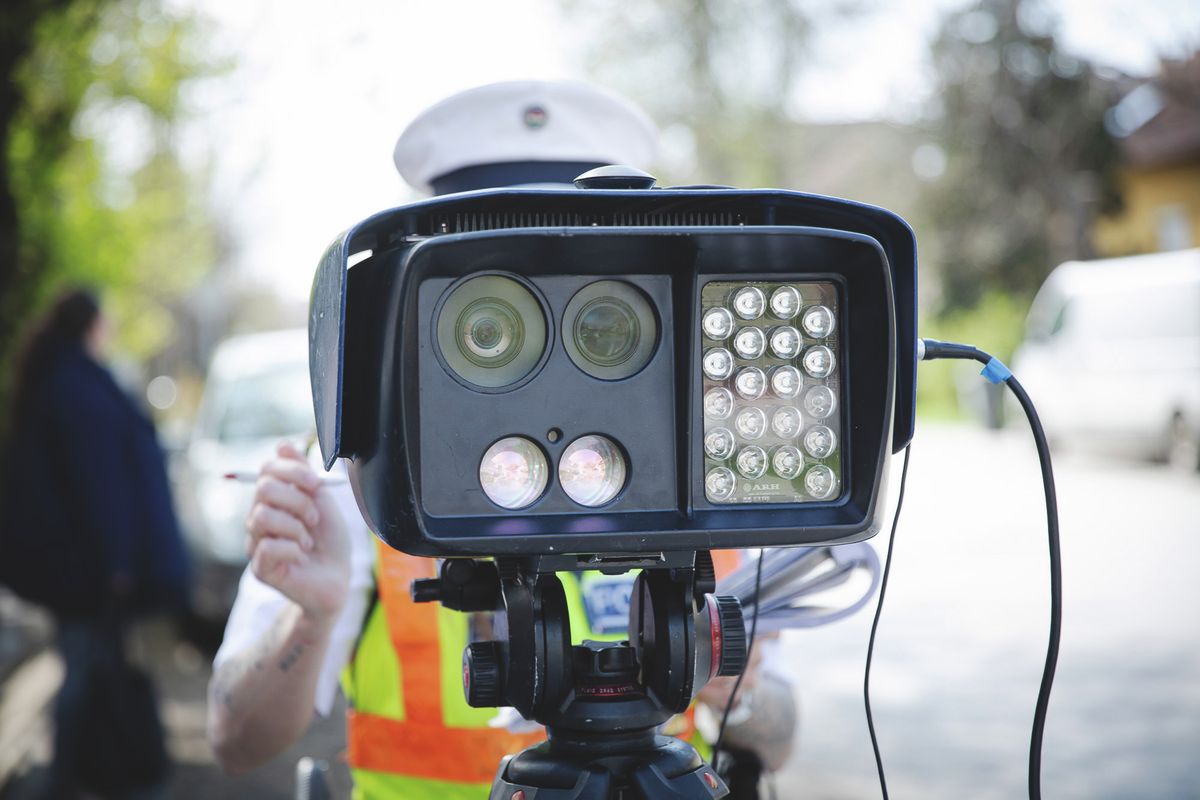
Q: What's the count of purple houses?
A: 0